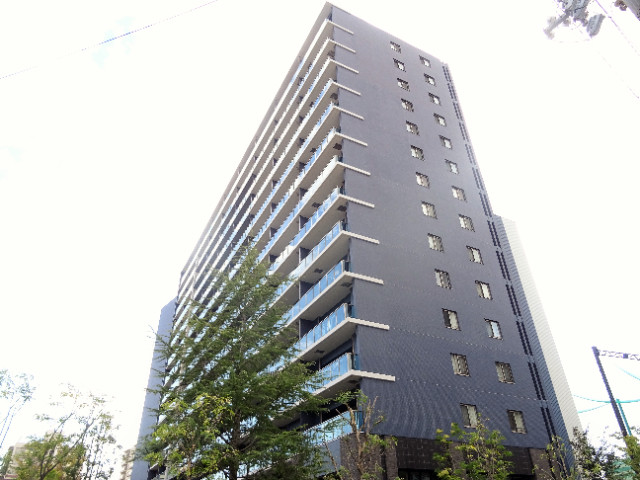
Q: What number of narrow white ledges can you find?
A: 12